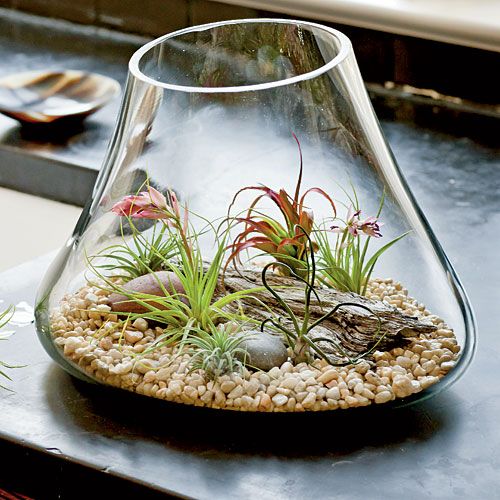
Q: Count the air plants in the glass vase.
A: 6